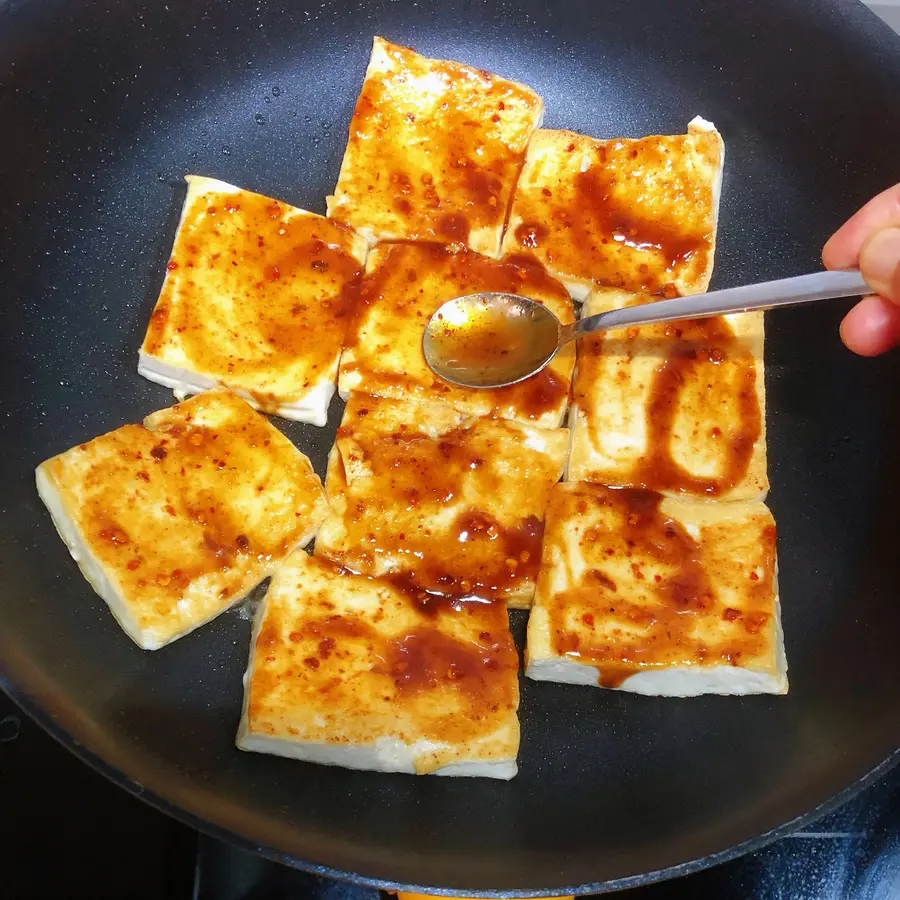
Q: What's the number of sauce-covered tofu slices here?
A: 9